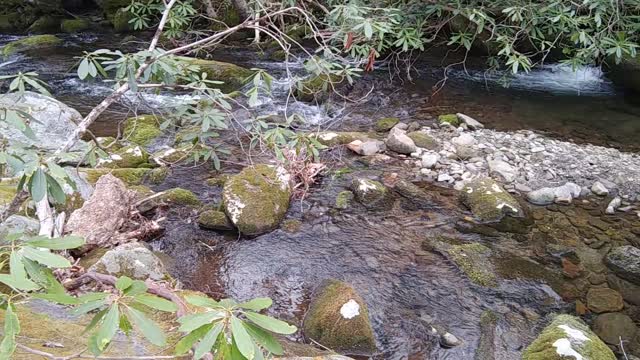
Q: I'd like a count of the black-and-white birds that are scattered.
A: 0